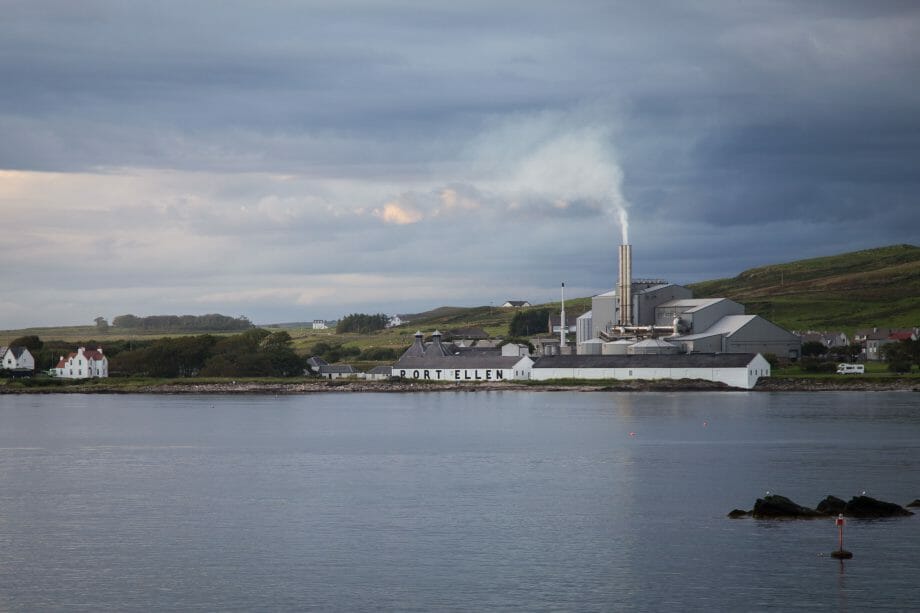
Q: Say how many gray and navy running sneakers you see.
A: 0